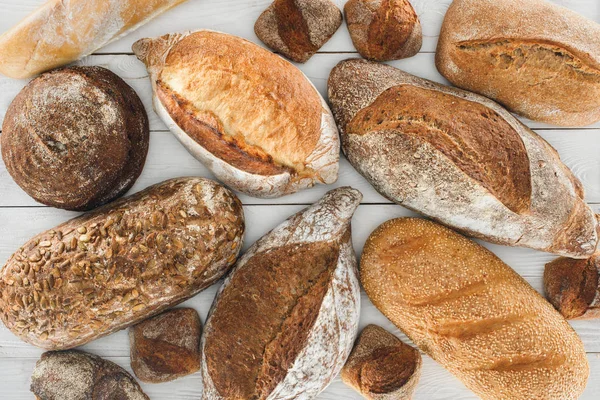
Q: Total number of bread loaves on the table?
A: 14